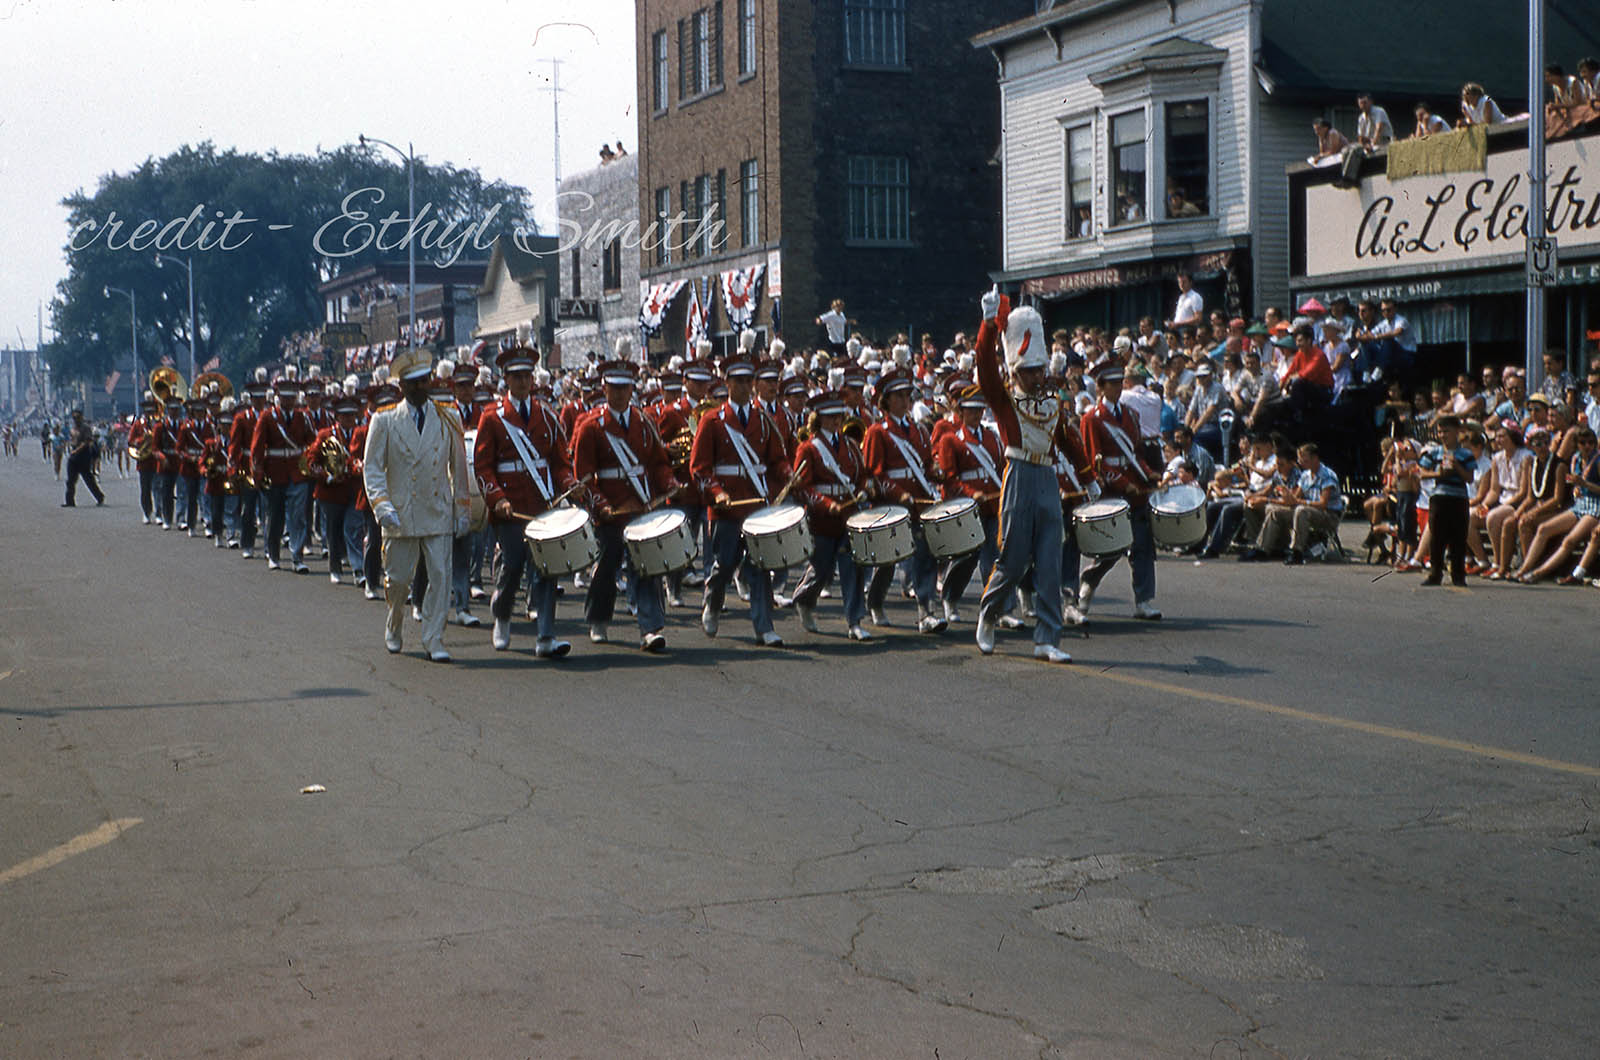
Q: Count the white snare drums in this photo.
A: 7